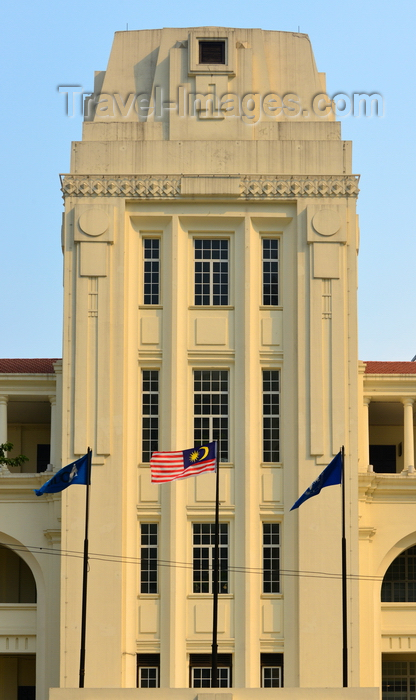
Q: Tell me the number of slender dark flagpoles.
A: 3